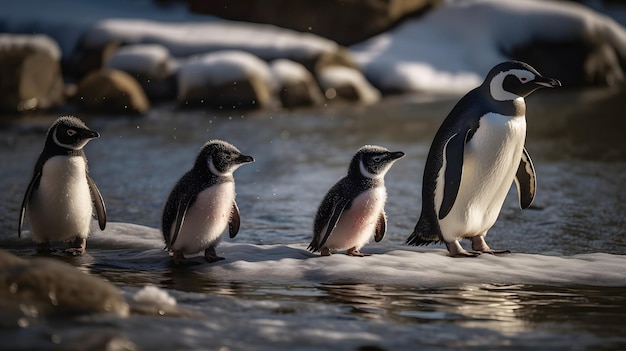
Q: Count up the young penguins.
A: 3